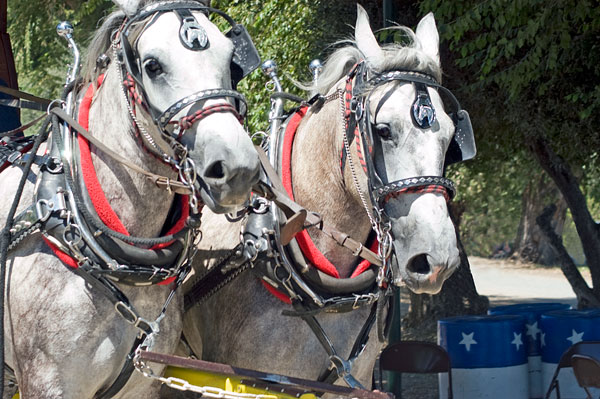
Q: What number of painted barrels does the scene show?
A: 3